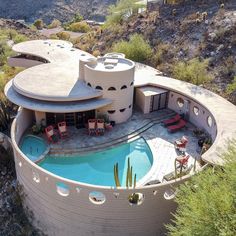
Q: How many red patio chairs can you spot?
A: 8